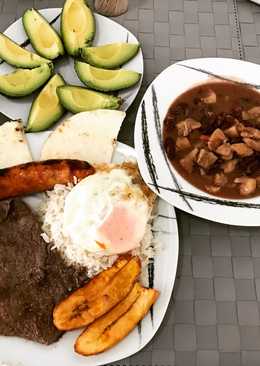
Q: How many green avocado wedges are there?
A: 8